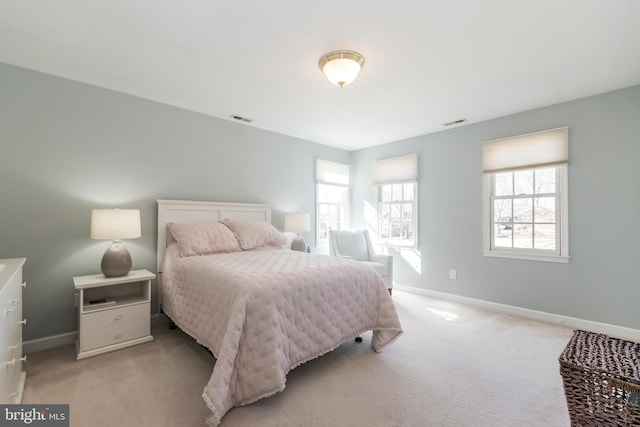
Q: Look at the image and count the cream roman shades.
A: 3